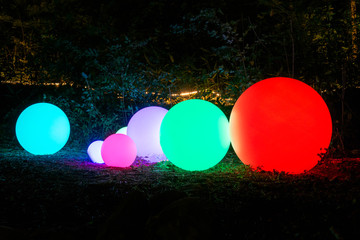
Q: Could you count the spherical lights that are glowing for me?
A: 7